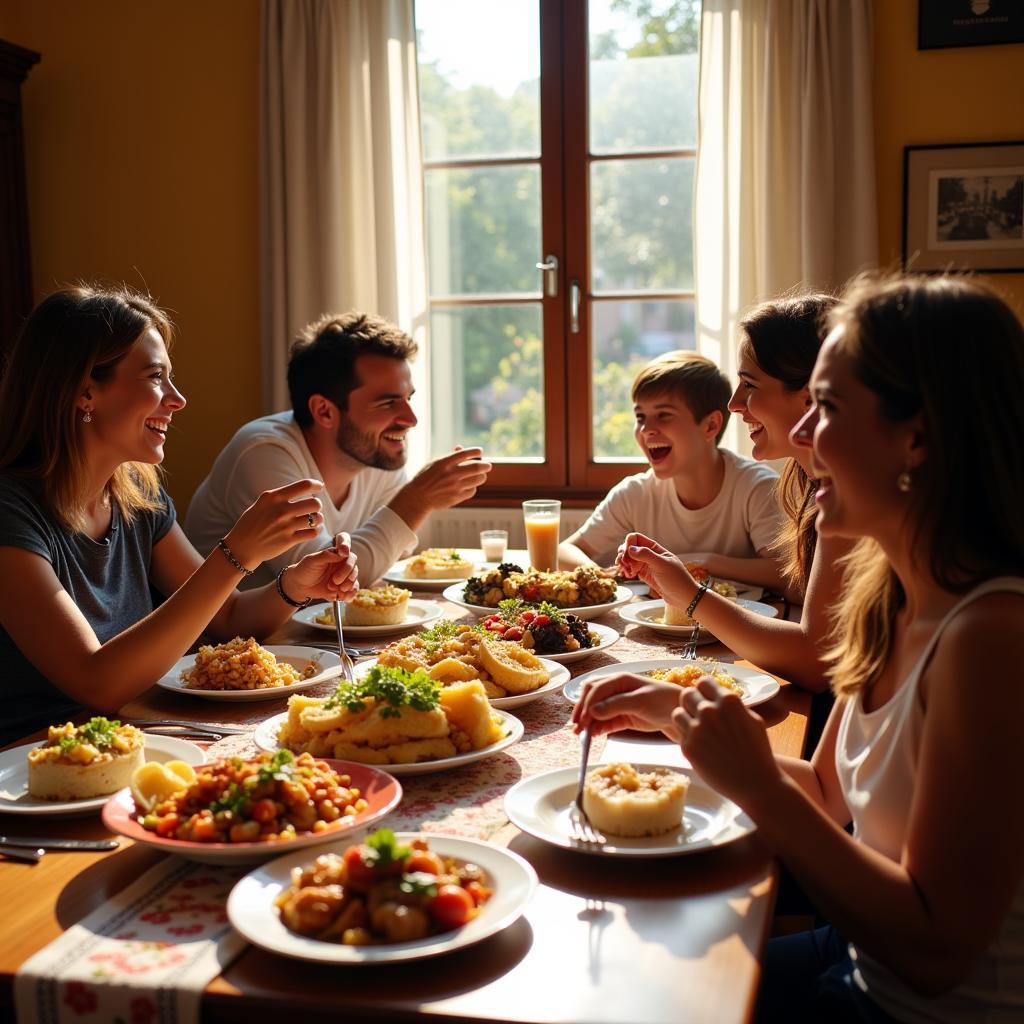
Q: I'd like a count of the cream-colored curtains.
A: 2